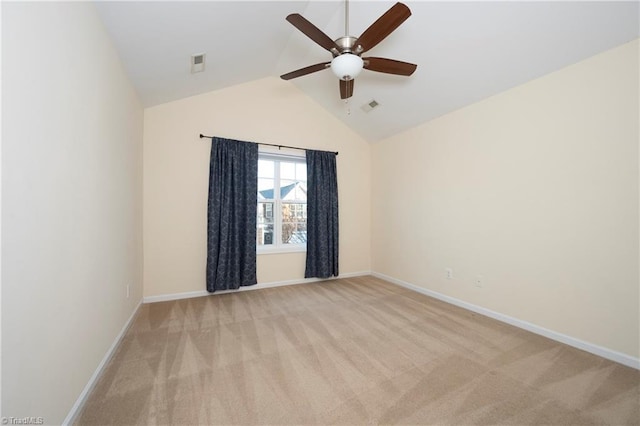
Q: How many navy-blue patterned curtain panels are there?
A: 2